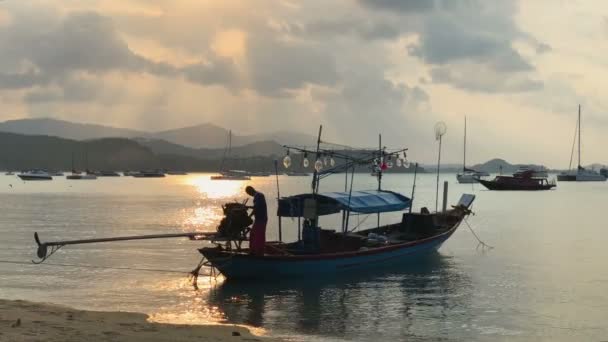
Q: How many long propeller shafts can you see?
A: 1